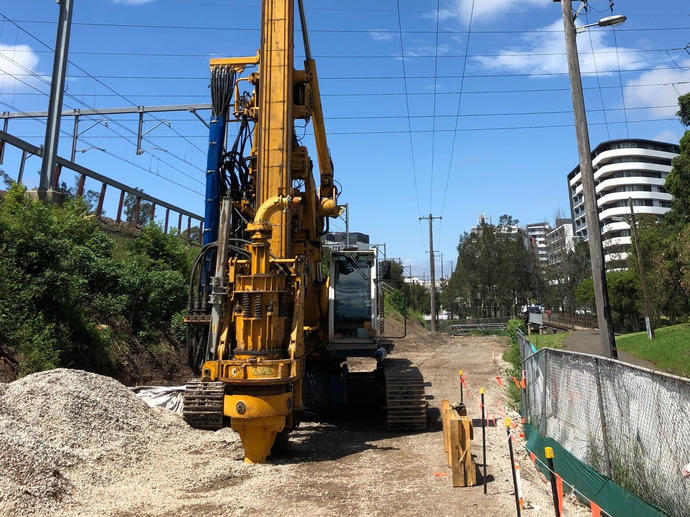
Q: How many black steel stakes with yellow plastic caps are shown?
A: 4